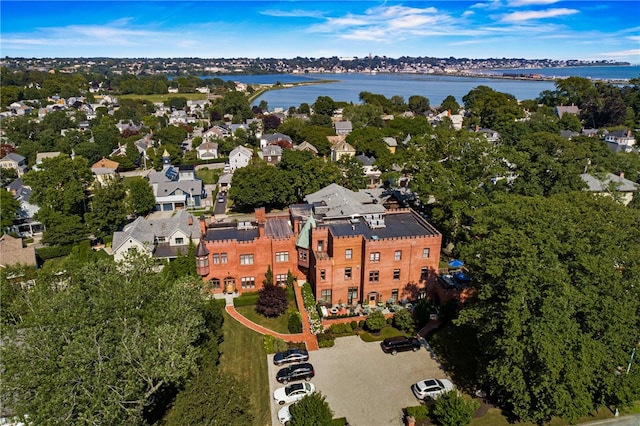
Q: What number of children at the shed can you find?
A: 0